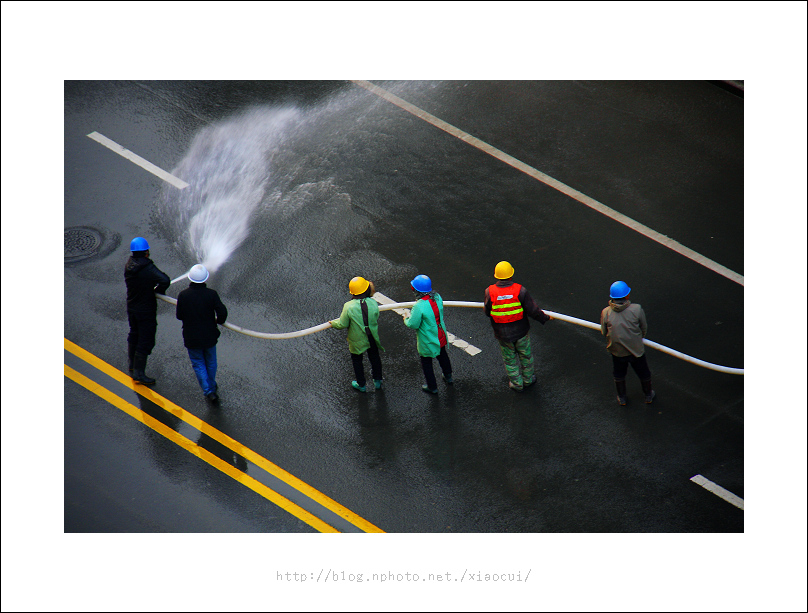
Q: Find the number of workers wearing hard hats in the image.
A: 6